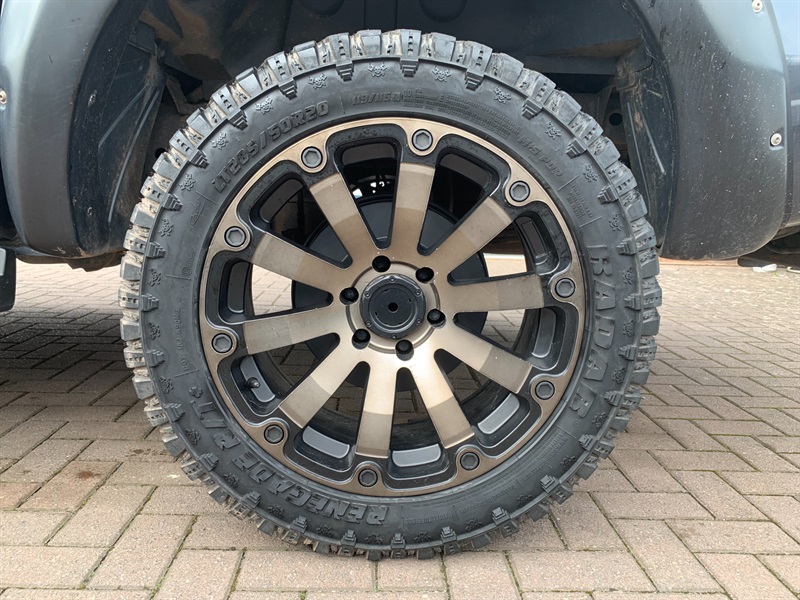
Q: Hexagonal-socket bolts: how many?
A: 10